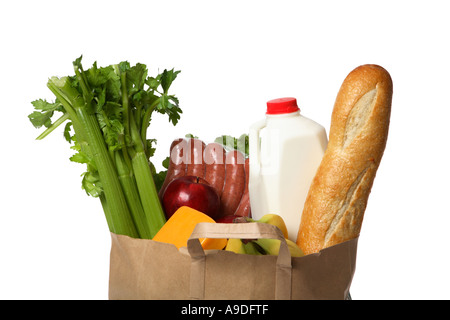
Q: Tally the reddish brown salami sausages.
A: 5